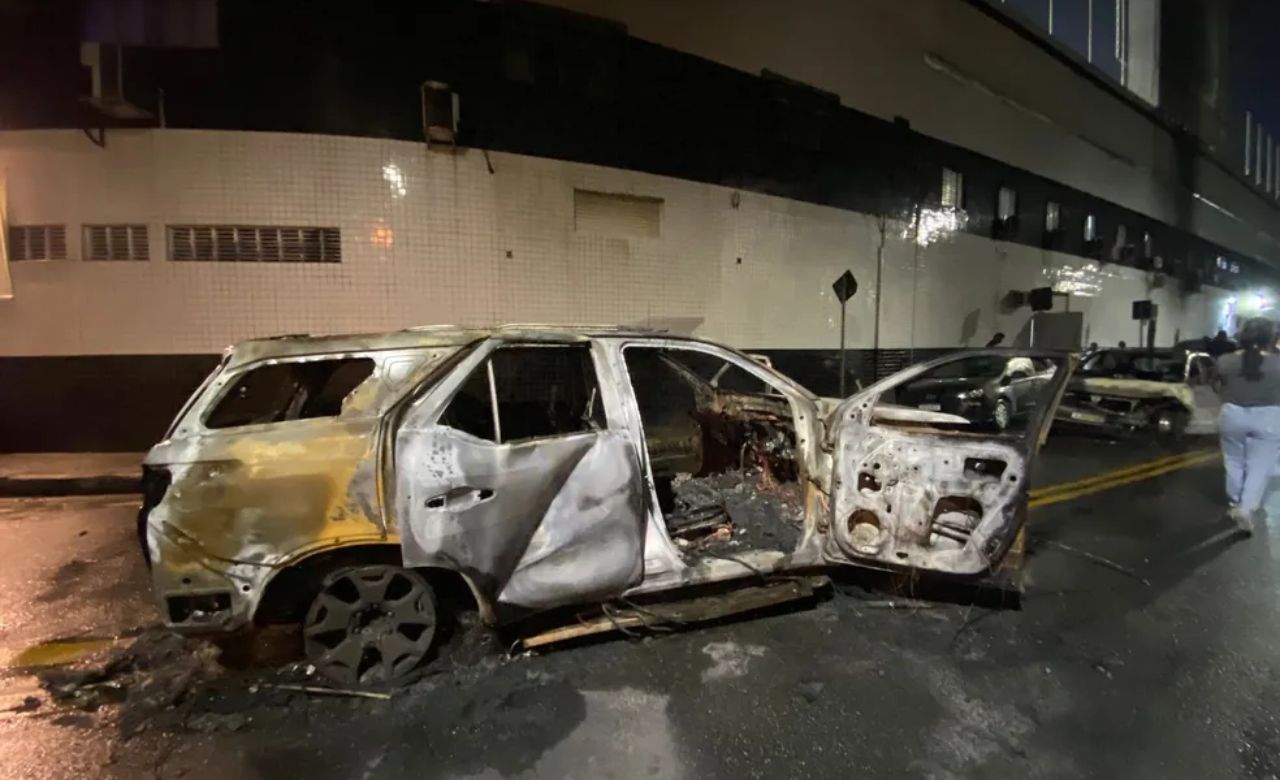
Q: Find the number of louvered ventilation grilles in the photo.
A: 3